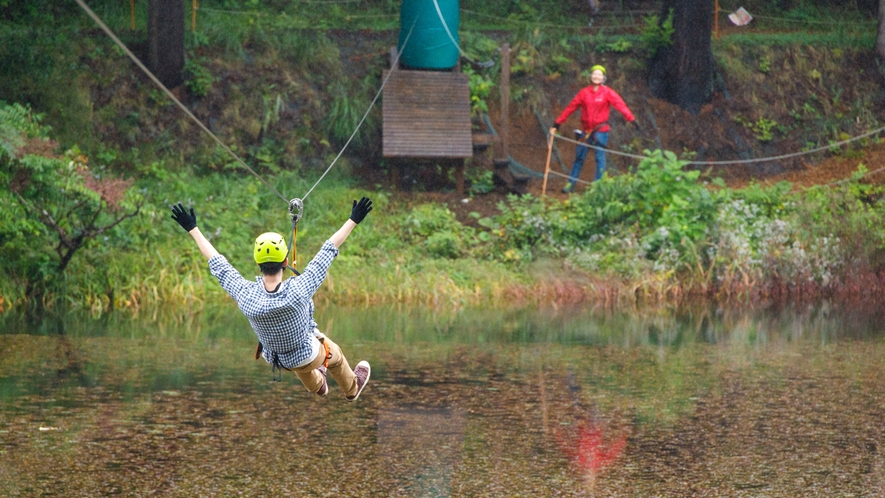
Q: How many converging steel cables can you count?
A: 2